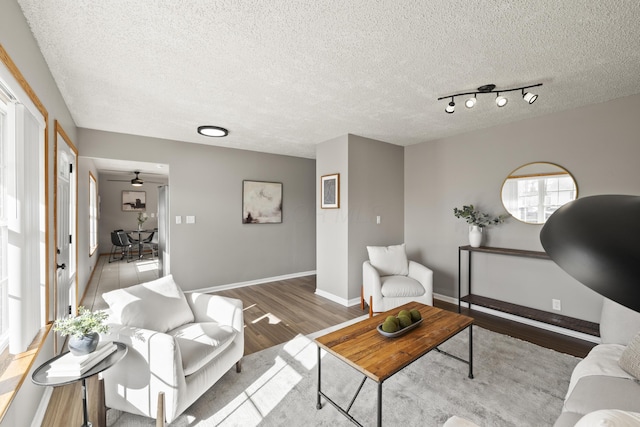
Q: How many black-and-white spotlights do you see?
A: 4